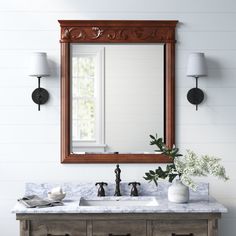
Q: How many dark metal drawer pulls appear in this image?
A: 3